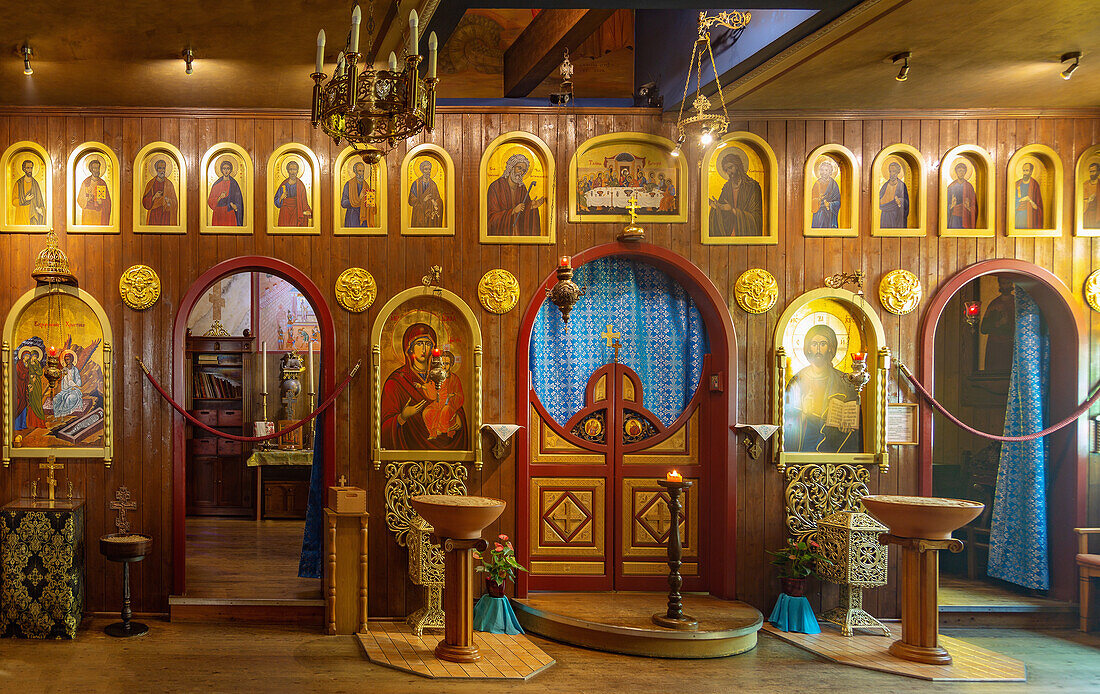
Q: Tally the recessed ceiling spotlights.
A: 4